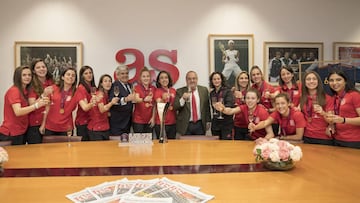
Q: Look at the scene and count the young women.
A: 15